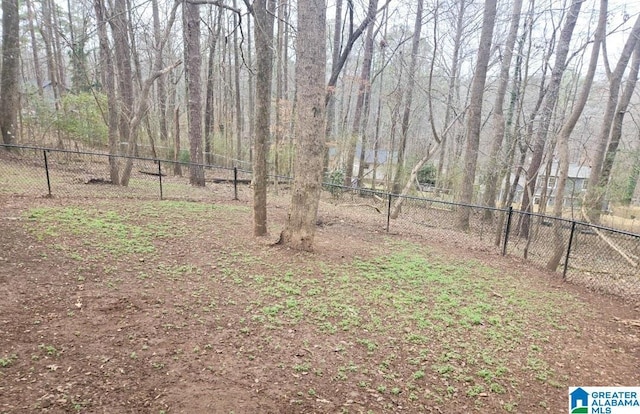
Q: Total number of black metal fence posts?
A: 6